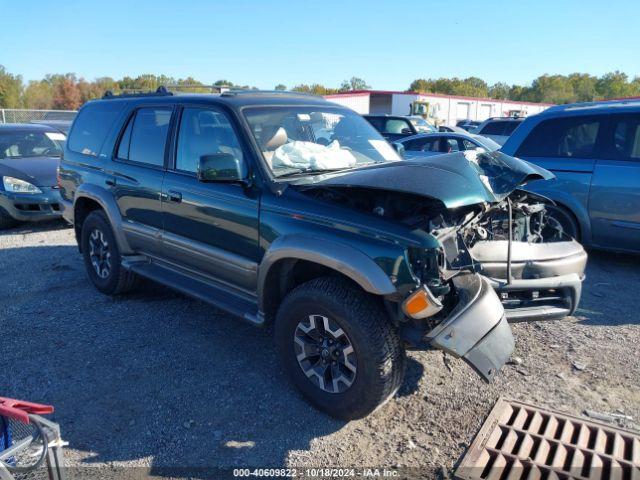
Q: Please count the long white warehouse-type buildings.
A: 1